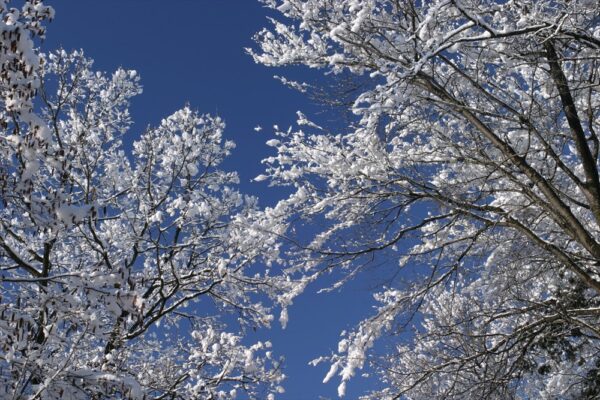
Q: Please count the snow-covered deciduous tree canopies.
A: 2